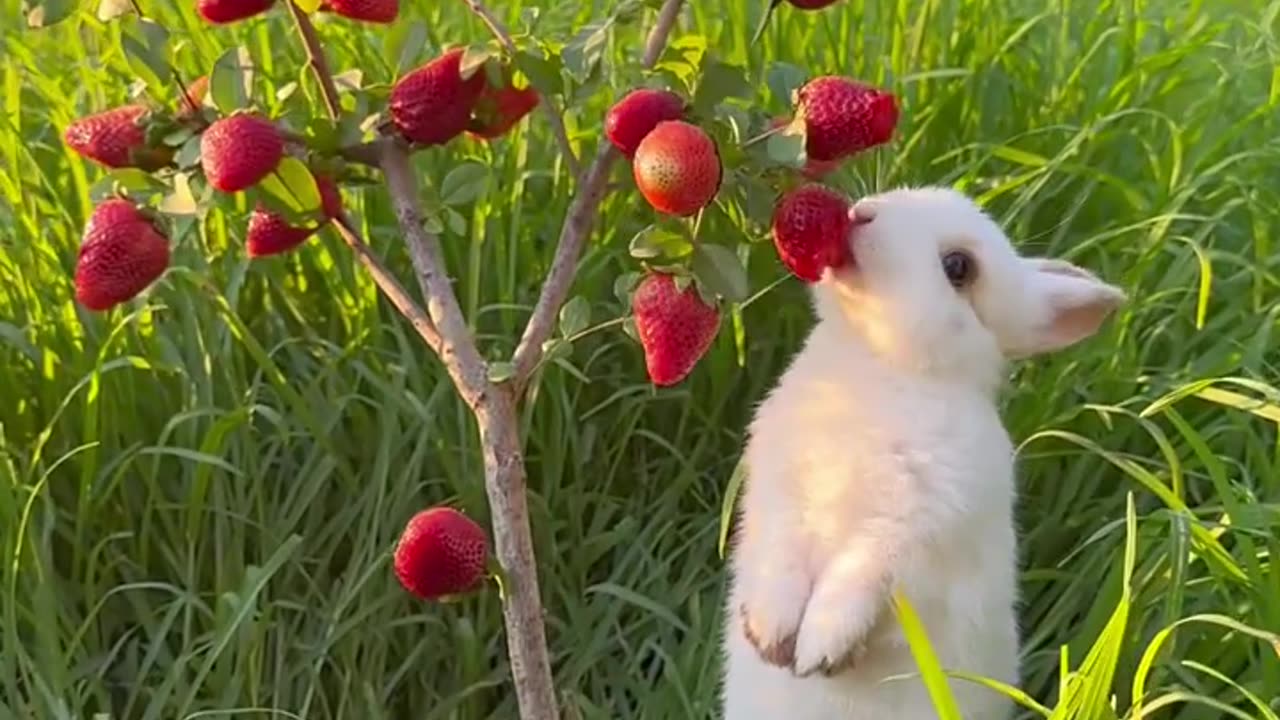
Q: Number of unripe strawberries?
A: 1